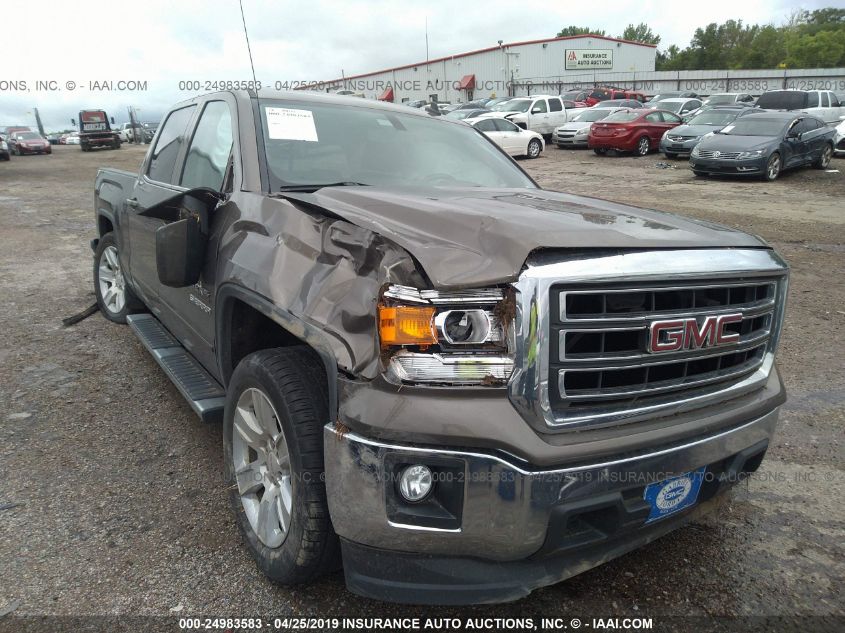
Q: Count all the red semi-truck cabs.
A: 1